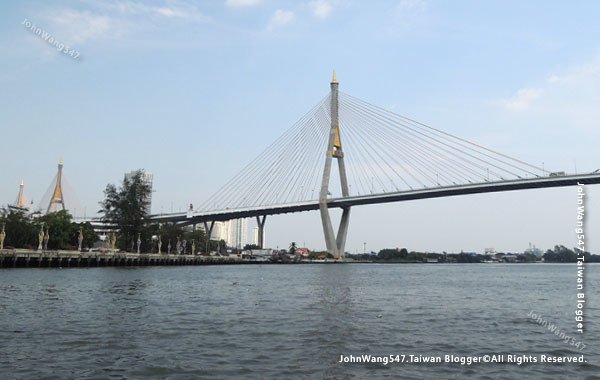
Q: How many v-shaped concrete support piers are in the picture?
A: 2